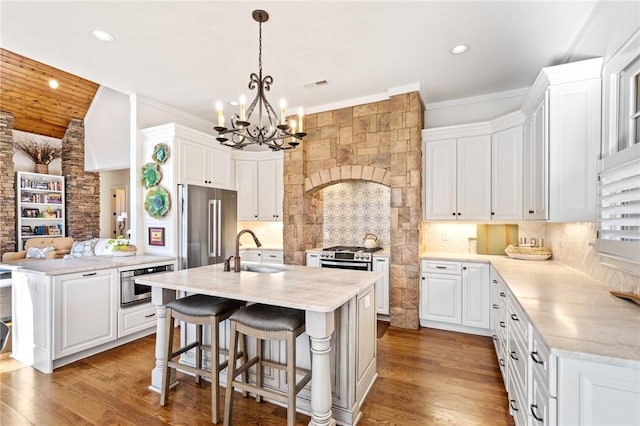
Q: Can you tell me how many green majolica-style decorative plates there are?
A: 3